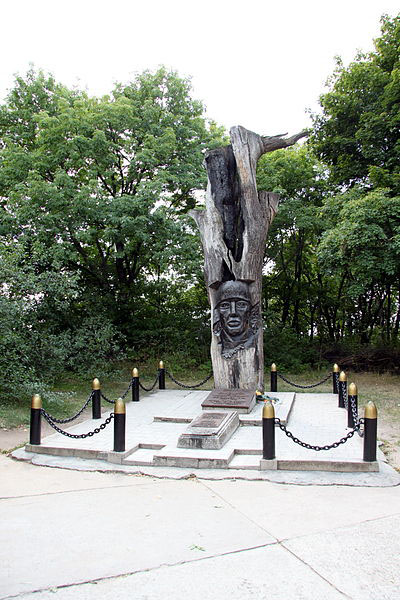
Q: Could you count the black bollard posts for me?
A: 11